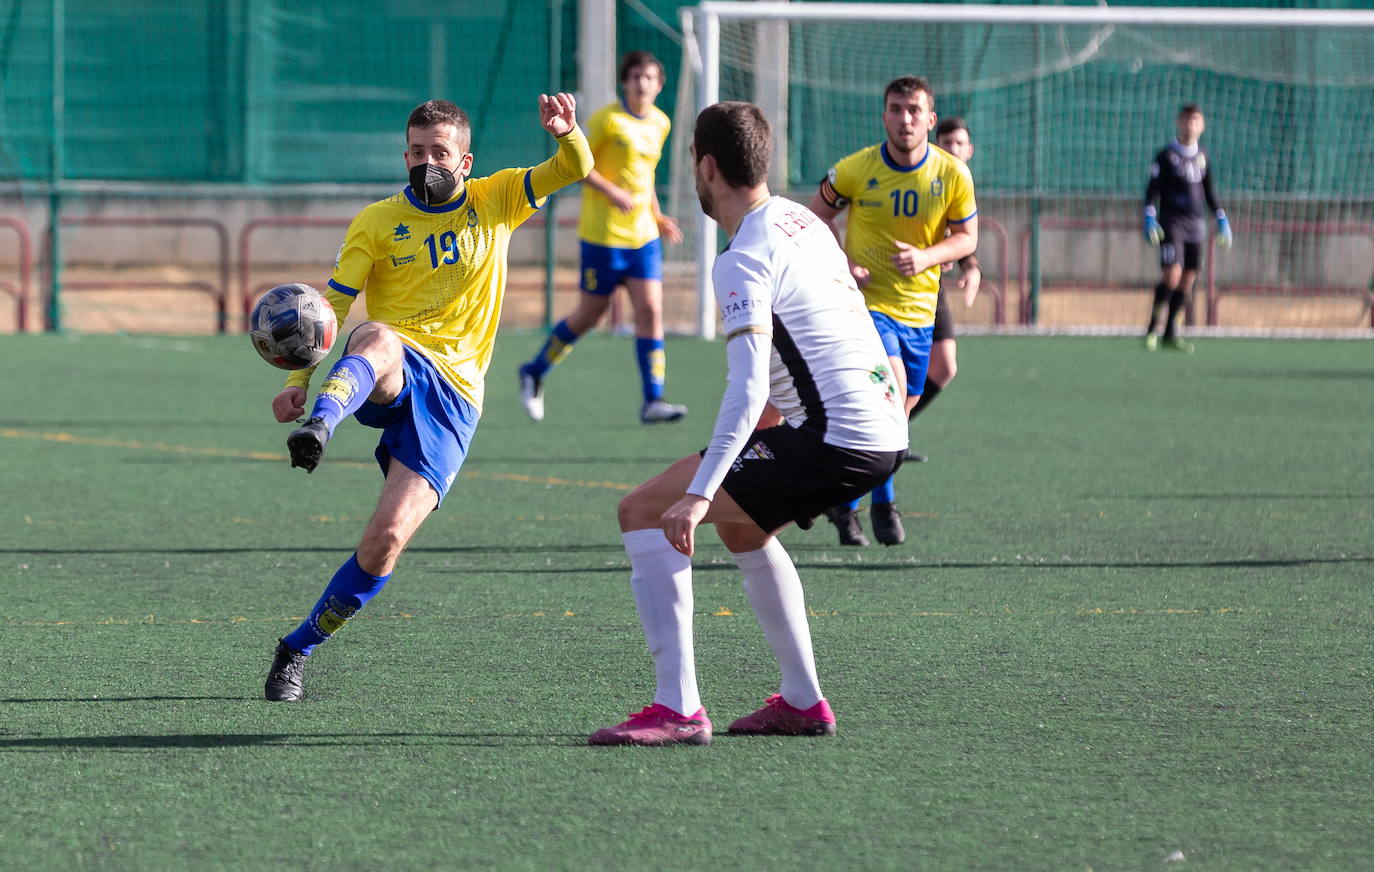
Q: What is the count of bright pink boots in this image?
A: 2